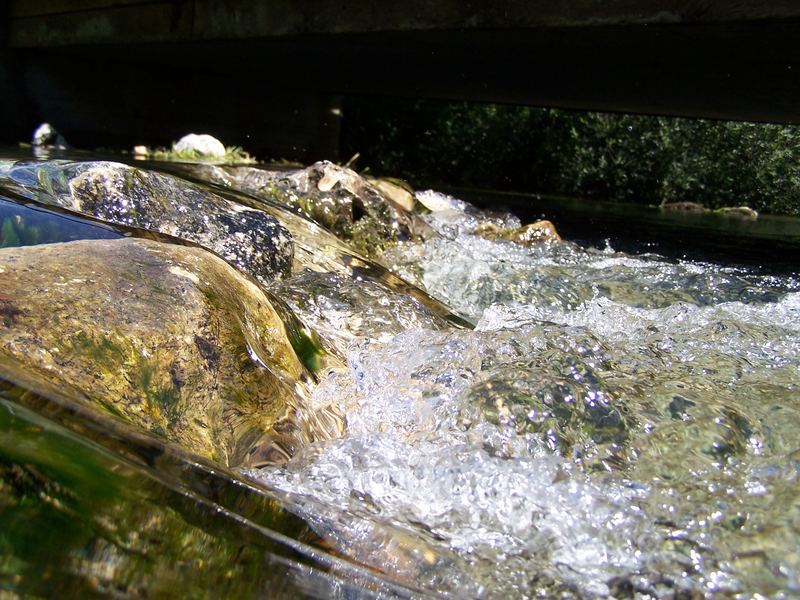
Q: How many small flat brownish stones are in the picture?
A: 2